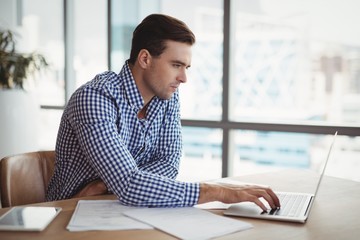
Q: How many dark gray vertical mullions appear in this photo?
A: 3